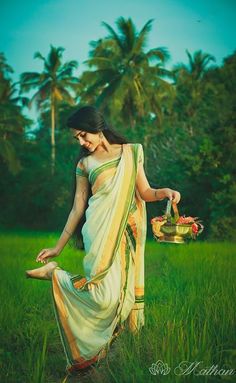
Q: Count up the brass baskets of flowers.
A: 1